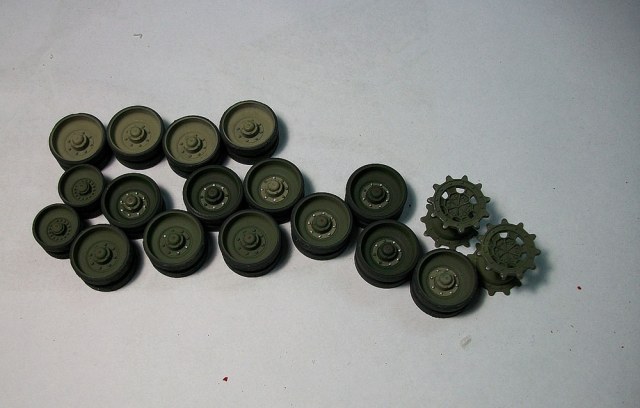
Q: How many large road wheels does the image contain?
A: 14